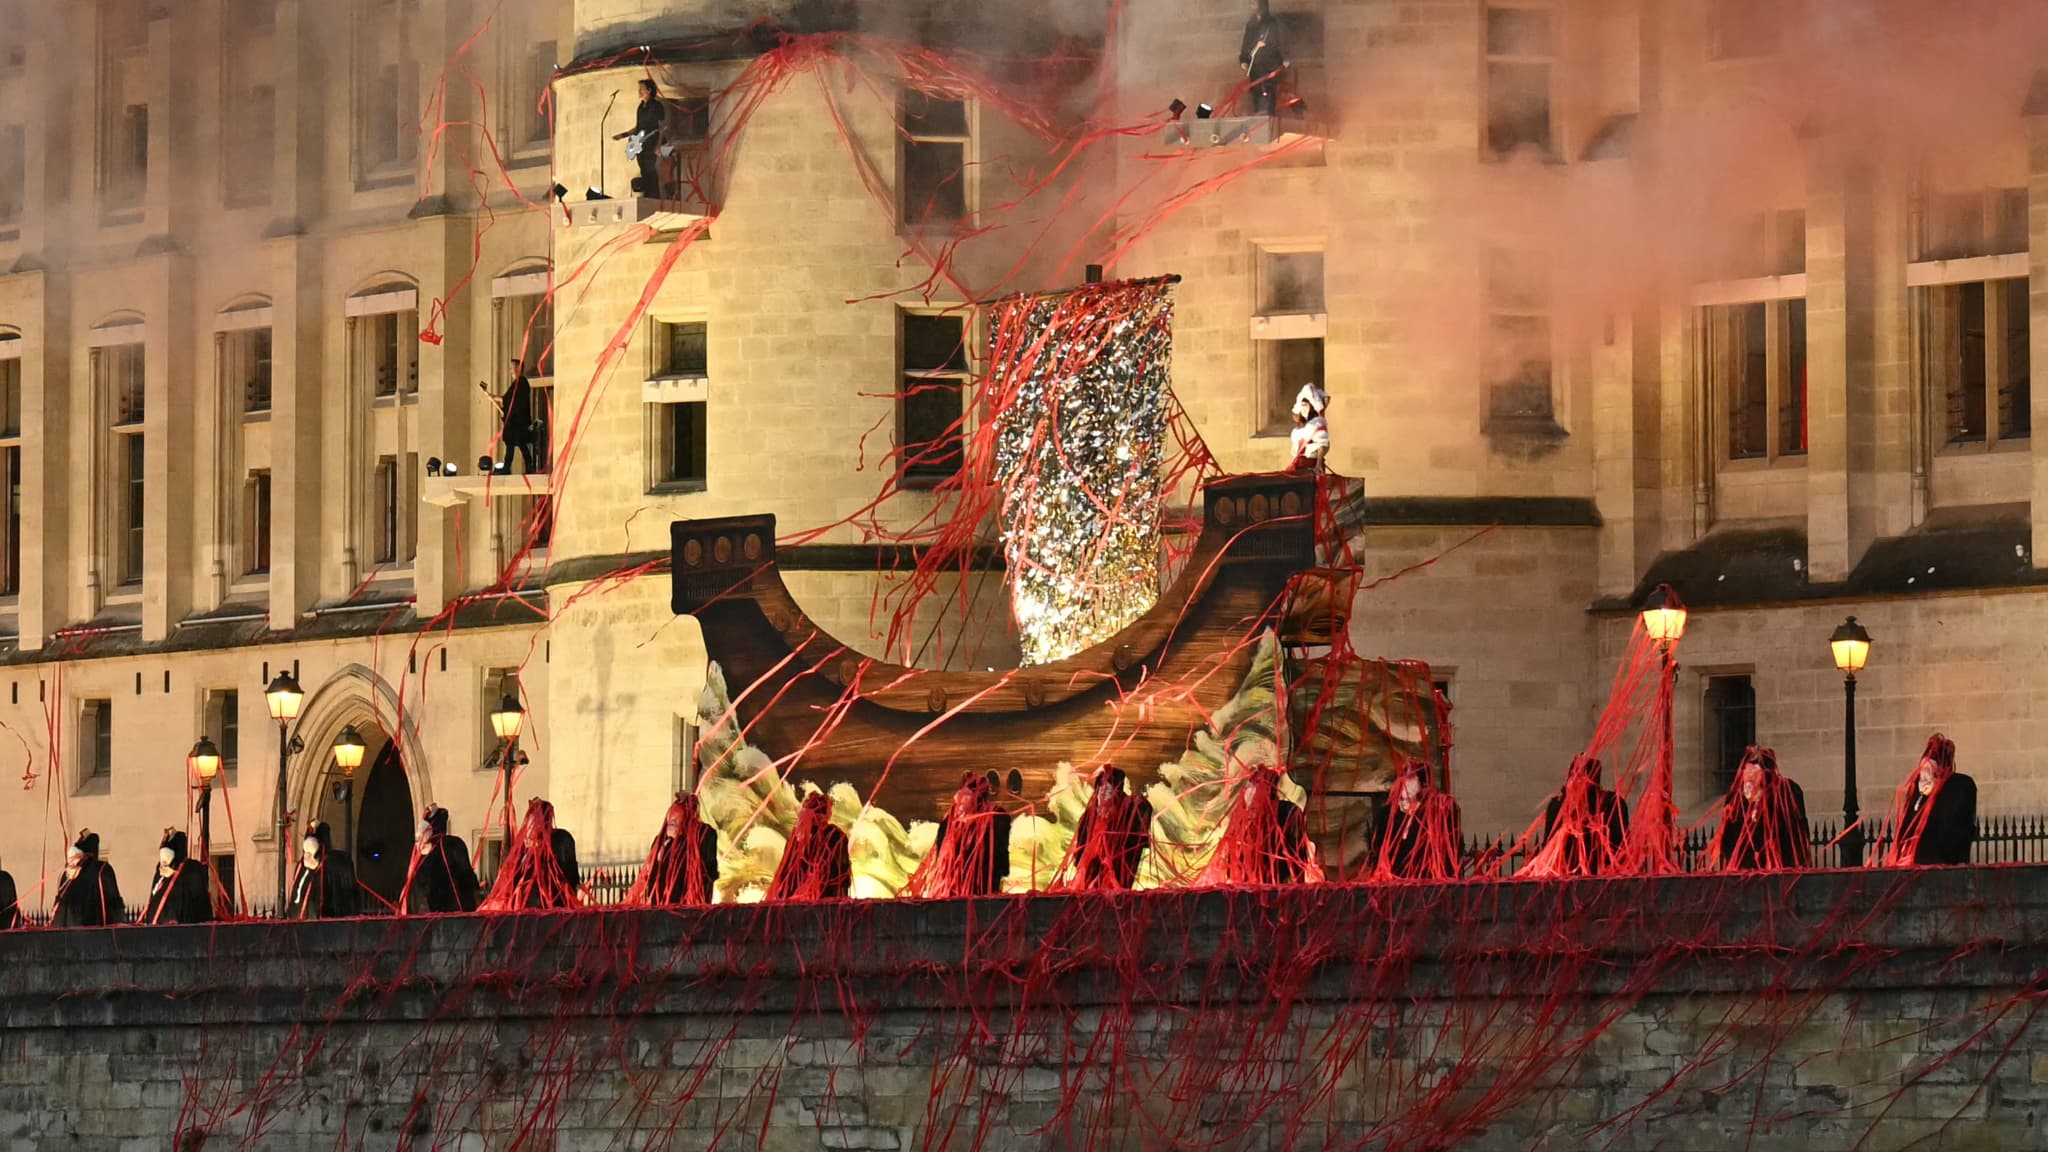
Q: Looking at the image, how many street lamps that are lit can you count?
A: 6